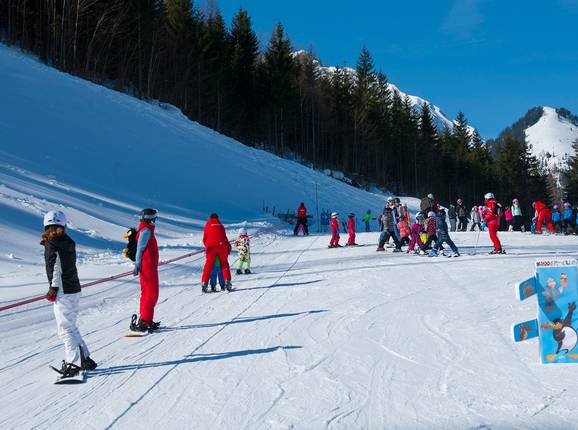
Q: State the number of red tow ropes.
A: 1